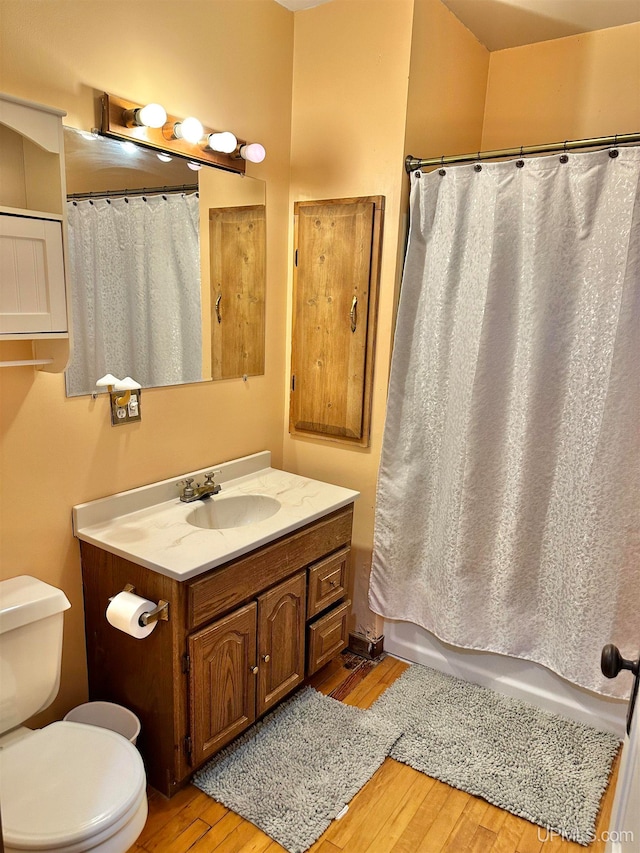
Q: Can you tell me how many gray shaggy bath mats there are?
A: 2